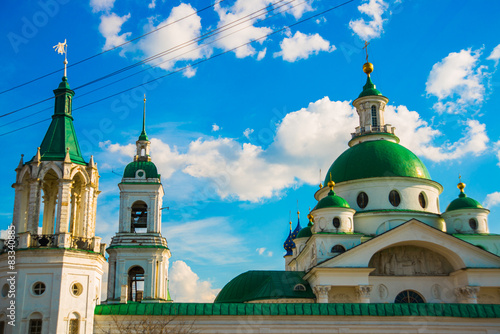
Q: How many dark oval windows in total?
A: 5